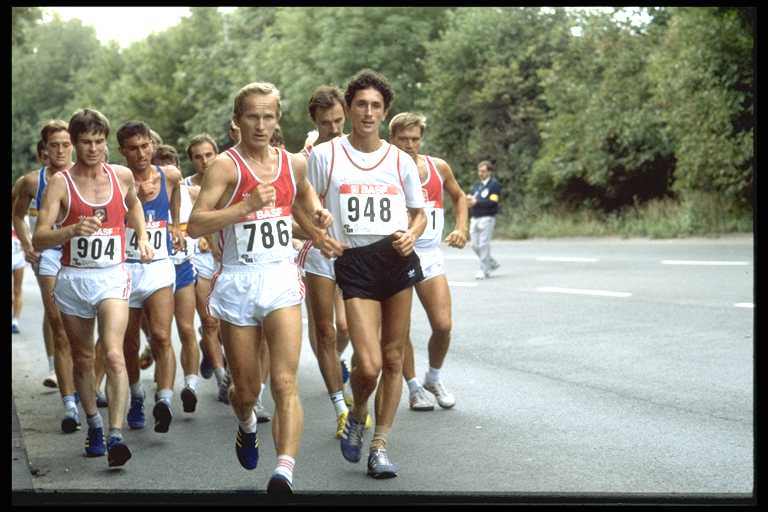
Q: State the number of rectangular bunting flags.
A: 0